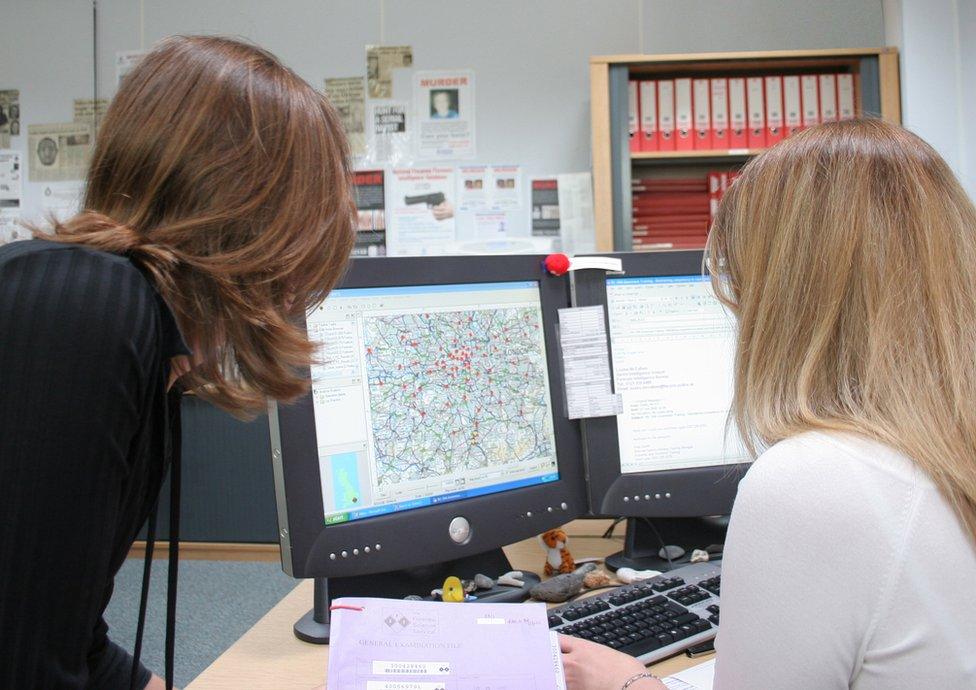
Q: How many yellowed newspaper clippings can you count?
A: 5